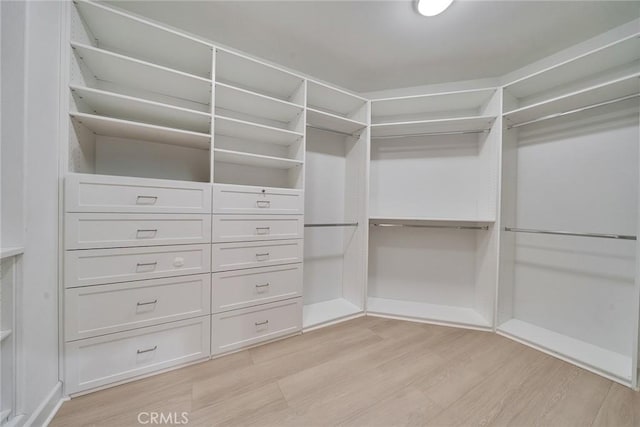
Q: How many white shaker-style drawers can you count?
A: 10